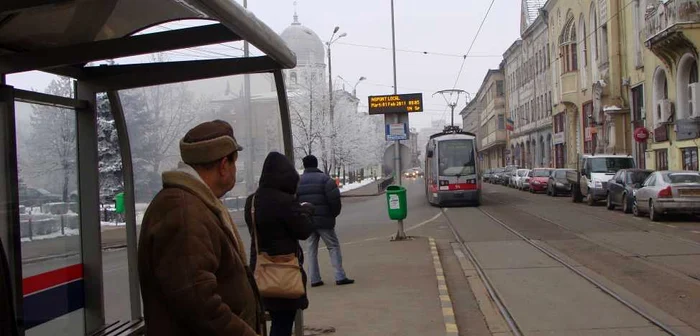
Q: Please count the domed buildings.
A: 1